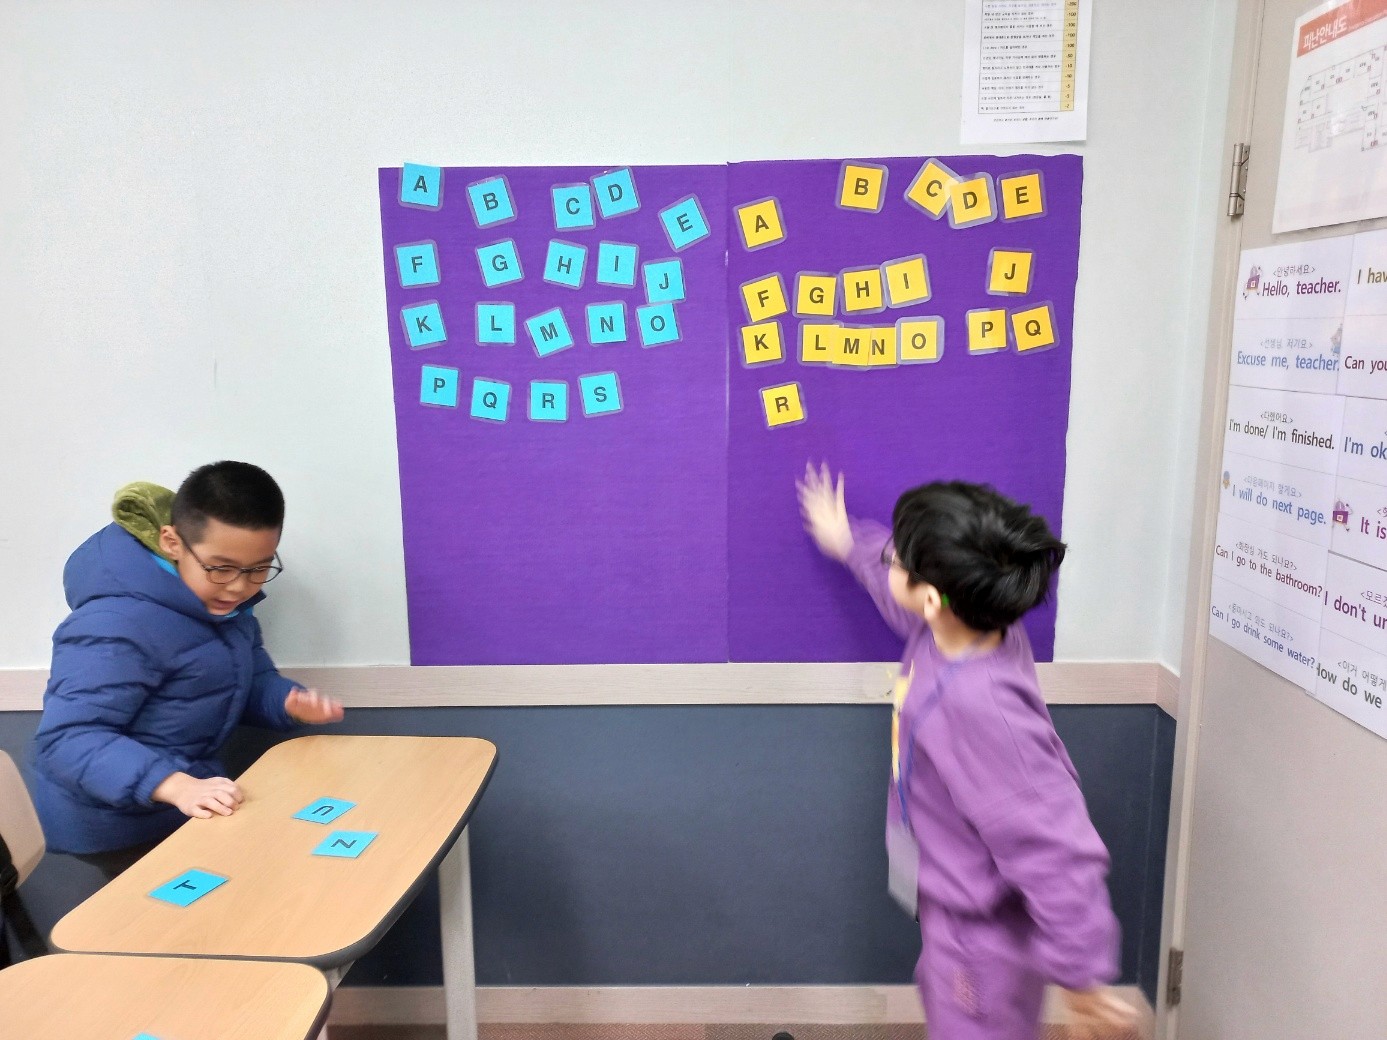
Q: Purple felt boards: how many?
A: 2